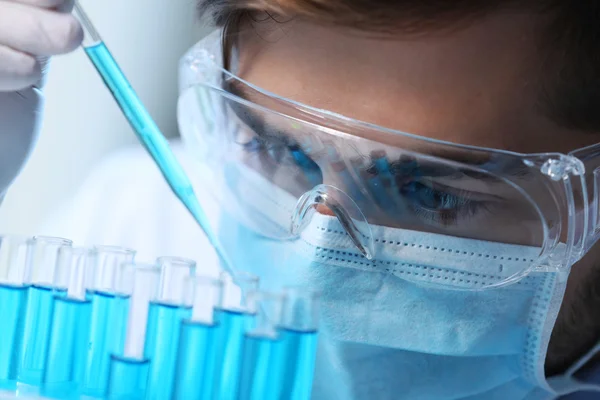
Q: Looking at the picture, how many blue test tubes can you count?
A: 10